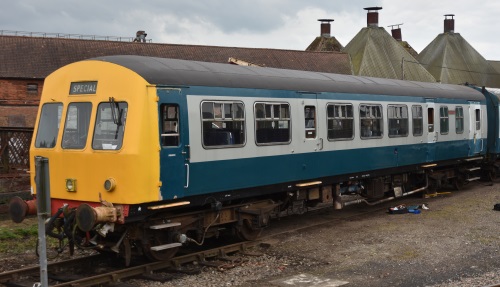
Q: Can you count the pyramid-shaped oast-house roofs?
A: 4